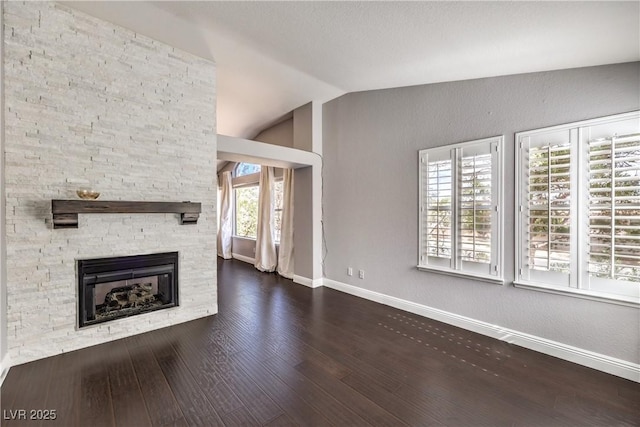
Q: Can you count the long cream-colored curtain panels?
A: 3